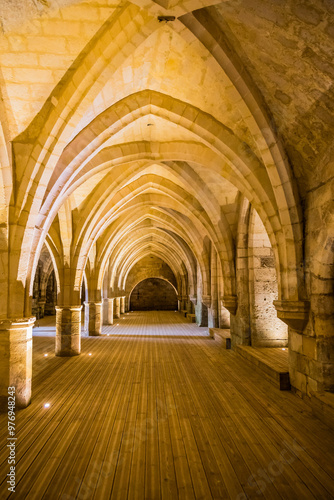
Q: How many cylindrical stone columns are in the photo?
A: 6